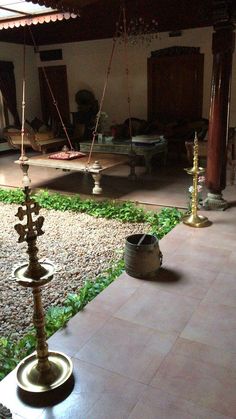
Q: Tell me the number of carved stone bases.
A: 1